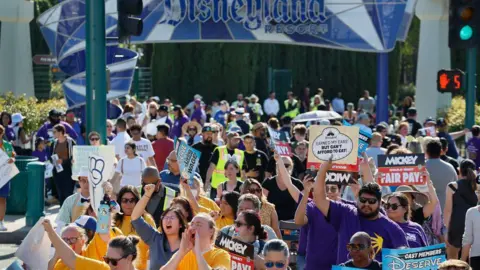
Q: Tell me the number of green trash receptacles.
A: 1